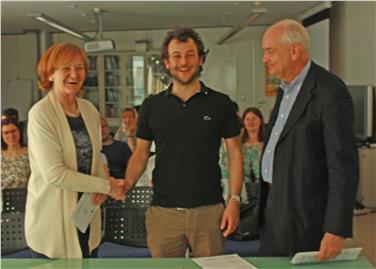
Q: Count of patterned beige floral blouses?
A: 1